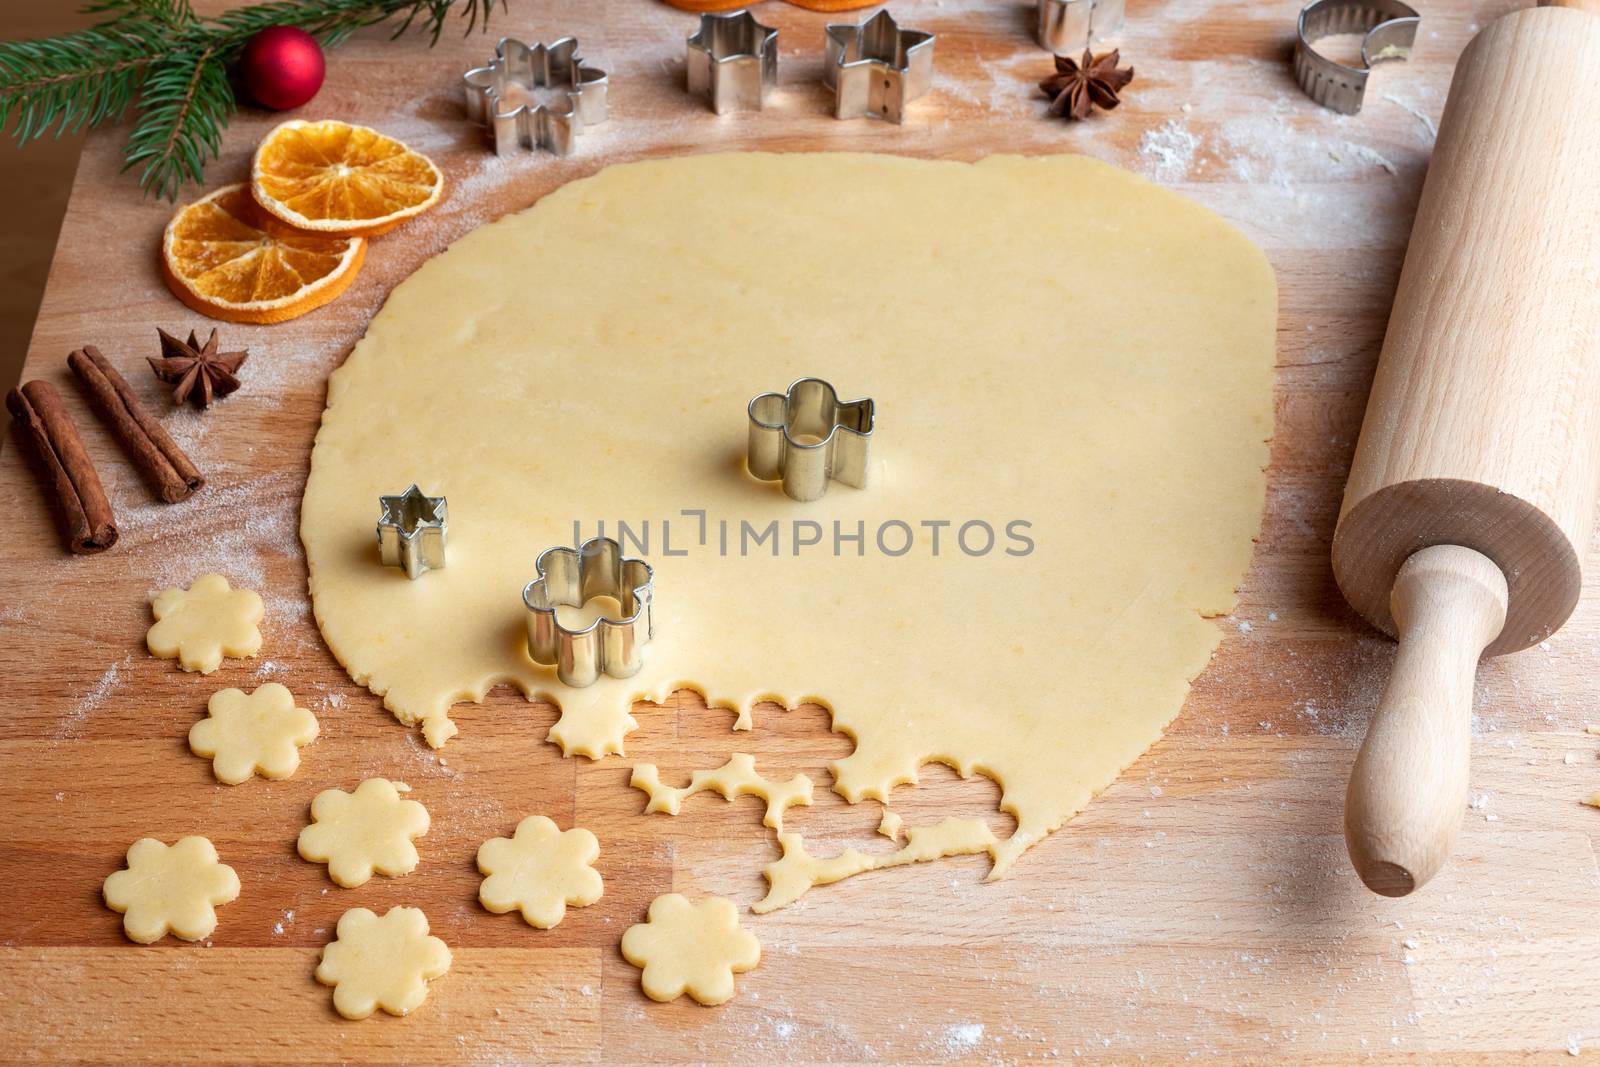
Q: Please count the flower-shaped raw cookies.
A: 7